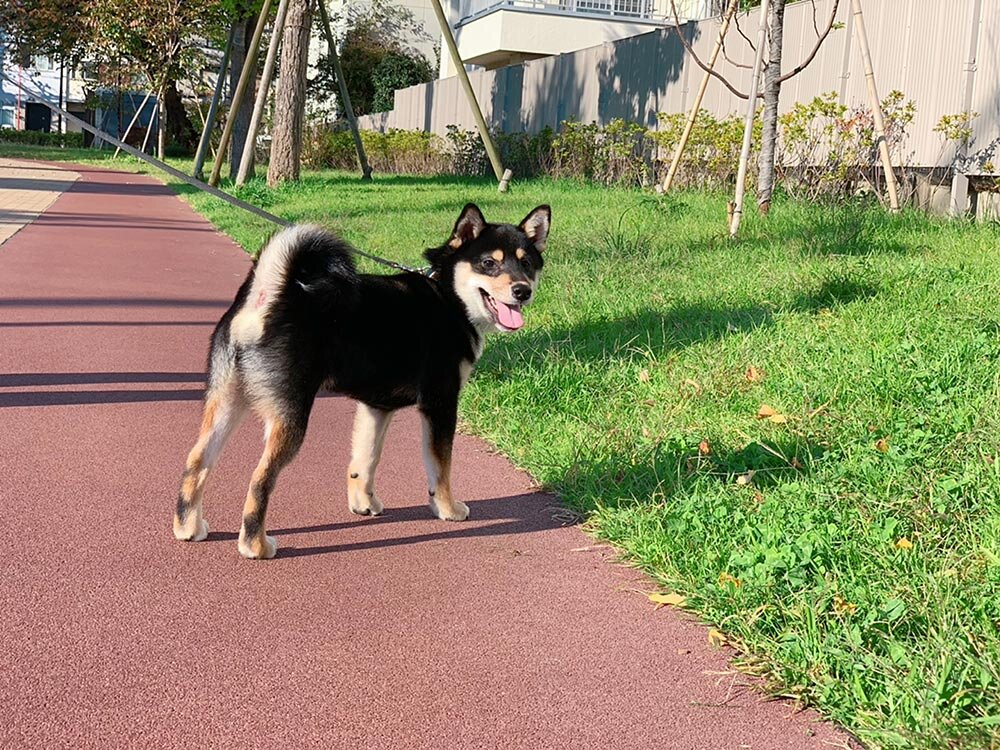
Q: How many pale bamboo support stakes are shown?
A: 3